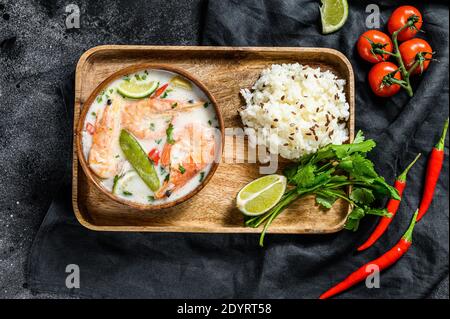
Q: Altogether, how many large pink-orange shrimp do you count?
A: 3